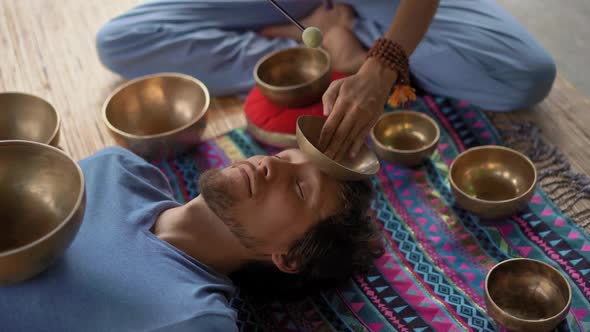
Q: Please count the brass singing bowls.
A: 8